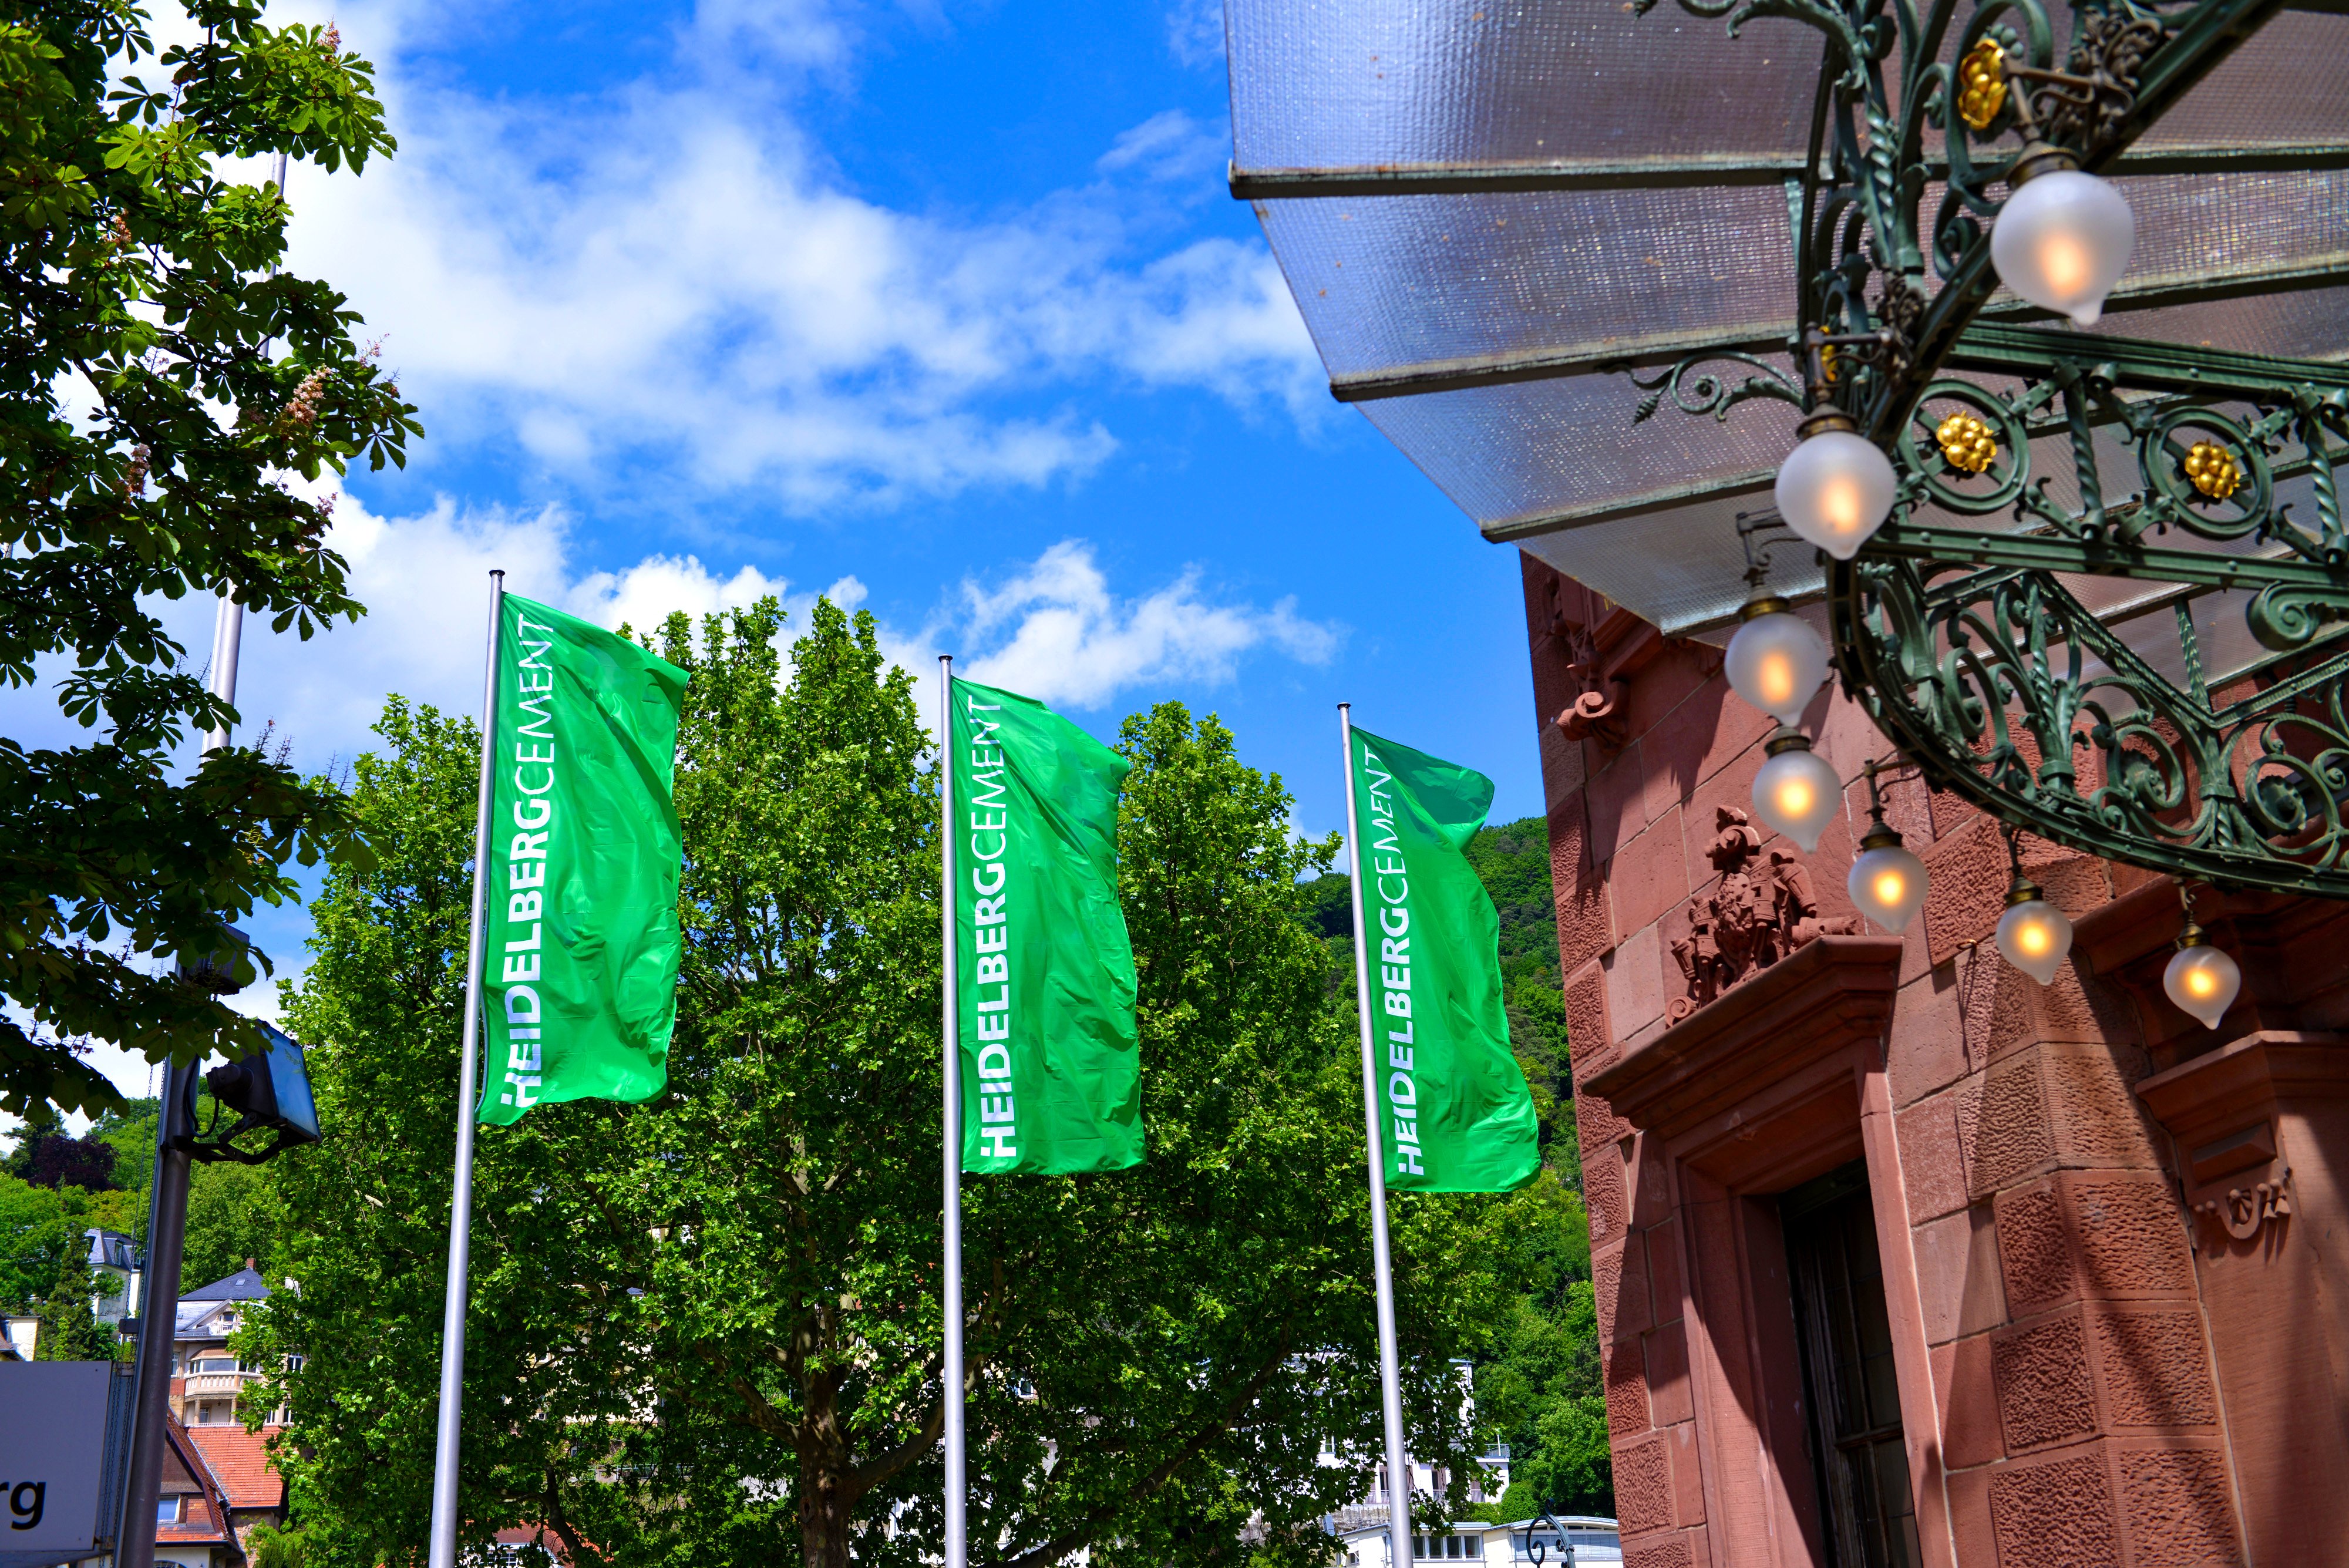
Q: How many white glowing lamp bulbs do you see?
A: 7